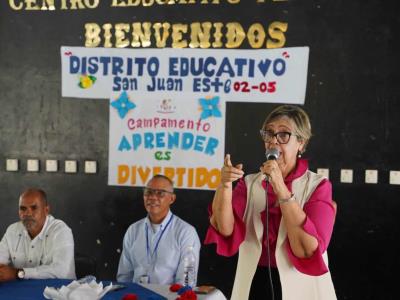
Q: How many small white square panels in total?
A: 9